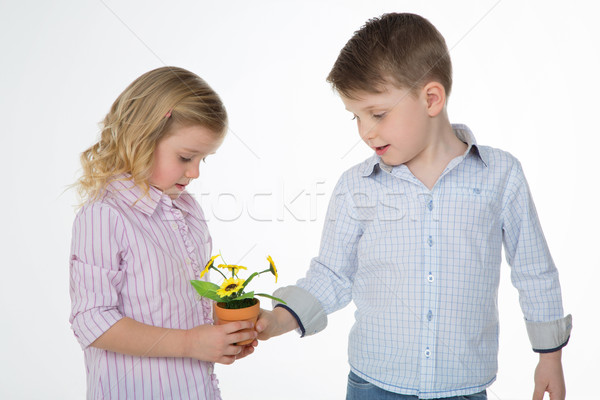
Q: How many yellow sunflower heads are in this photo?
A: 4